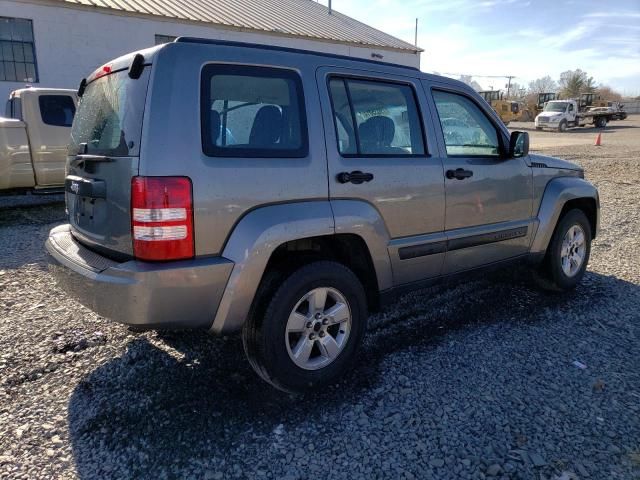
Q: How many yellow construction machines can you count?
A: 3